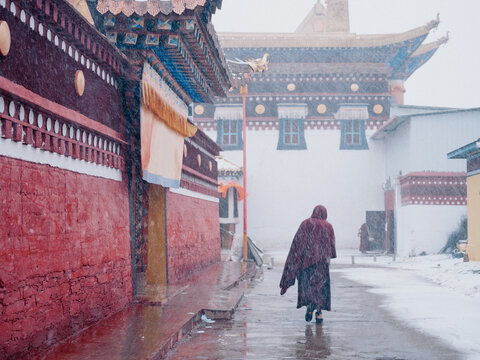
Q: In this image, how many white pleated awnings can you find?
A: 3